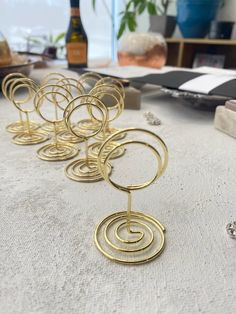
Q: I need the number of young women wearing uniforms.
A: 0